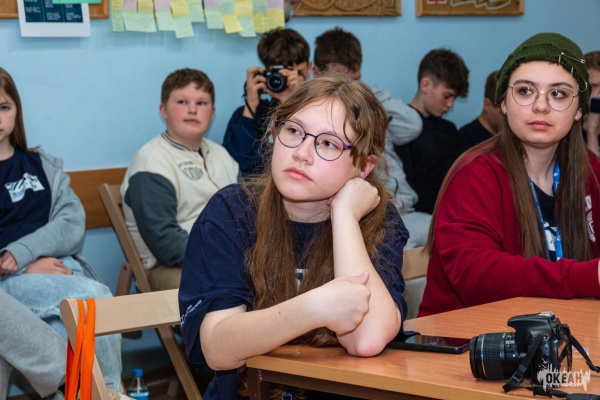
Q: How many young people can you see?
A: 9